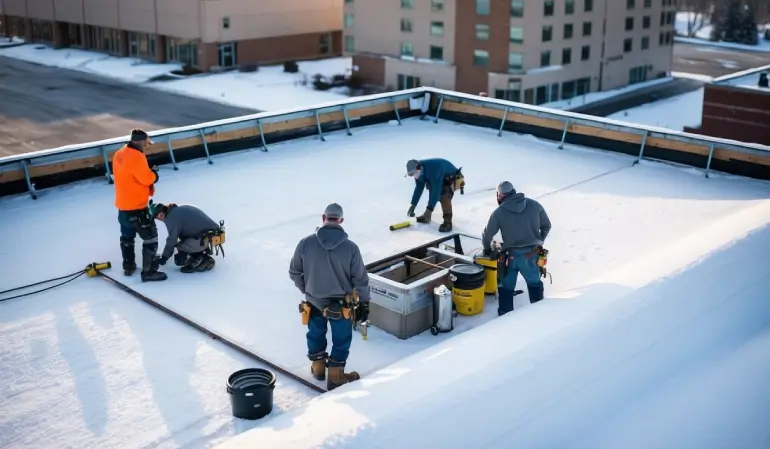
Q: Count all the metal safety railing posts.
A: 13